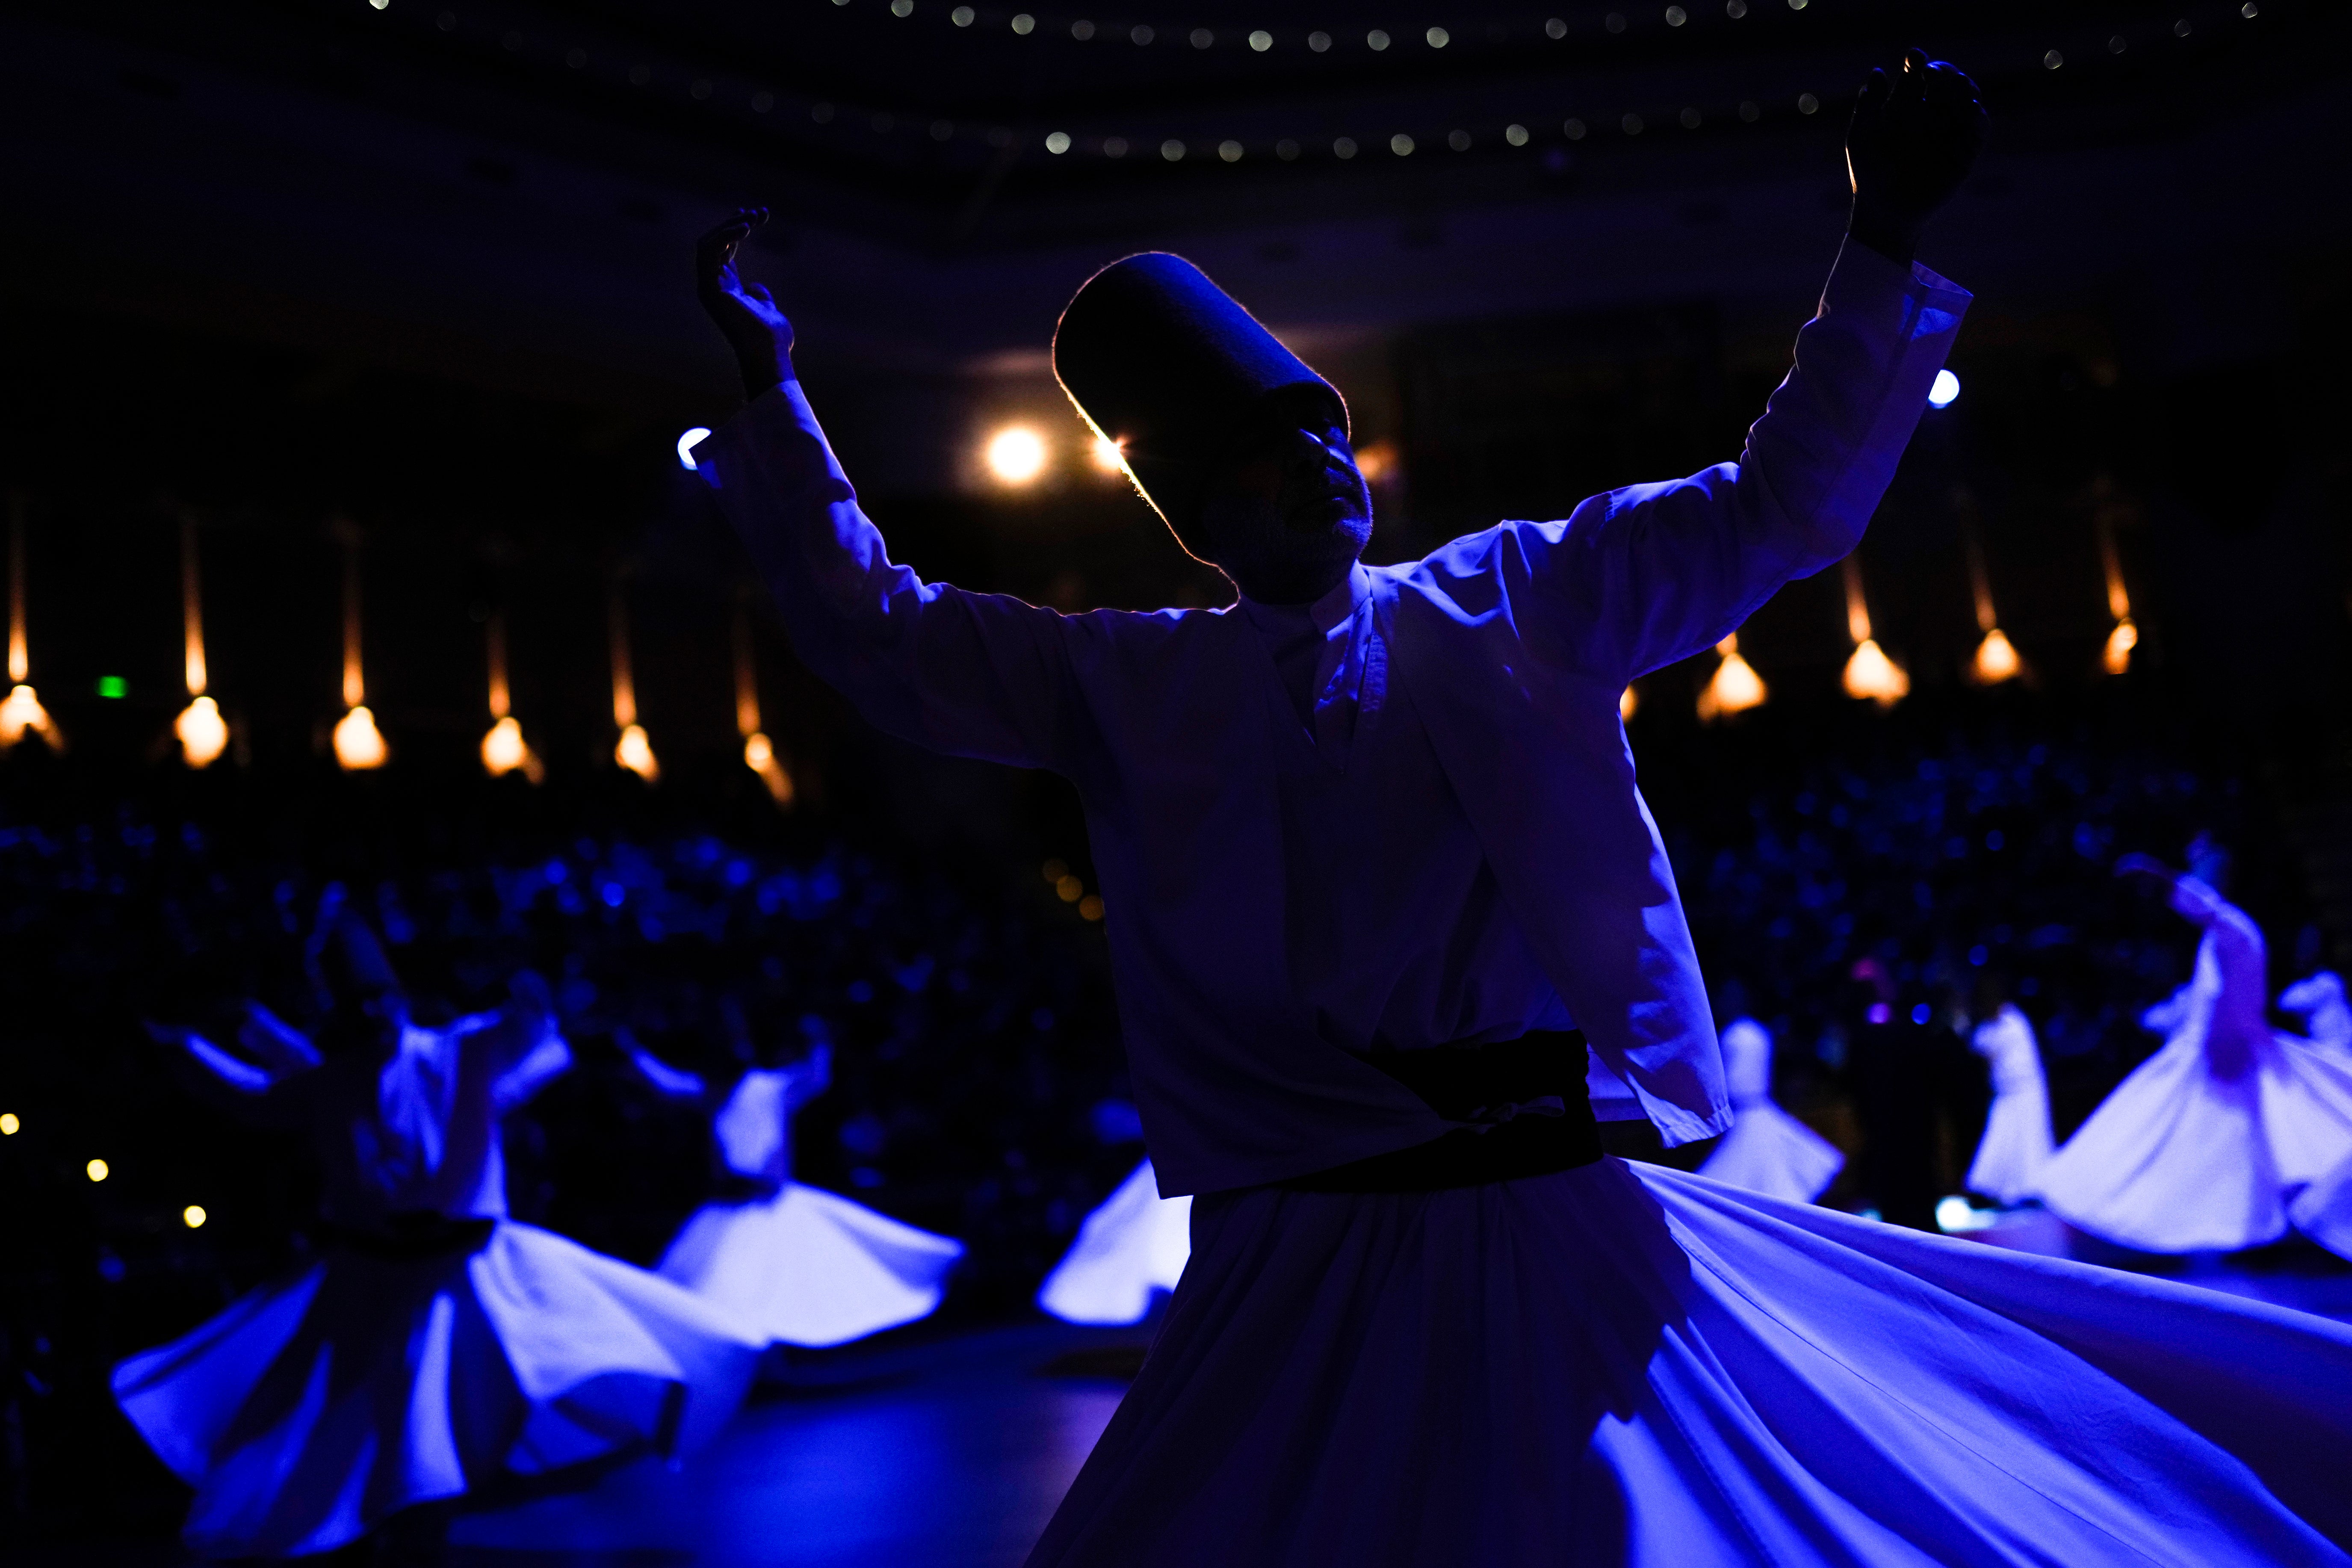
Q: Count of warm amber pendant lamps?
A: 11